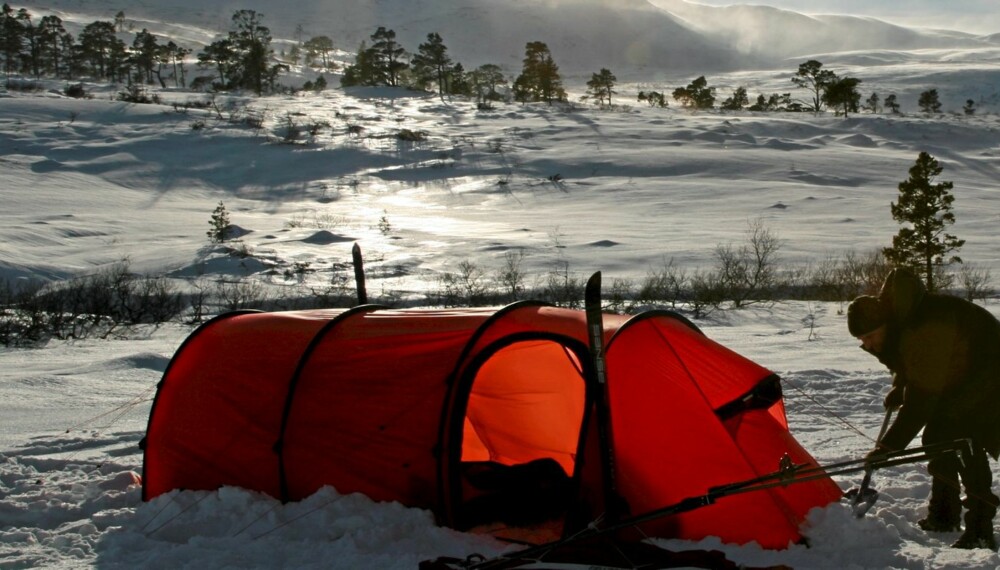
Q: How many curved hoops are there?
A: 4